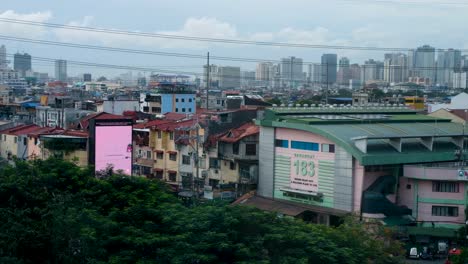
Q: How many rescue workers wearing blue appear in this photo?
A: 0